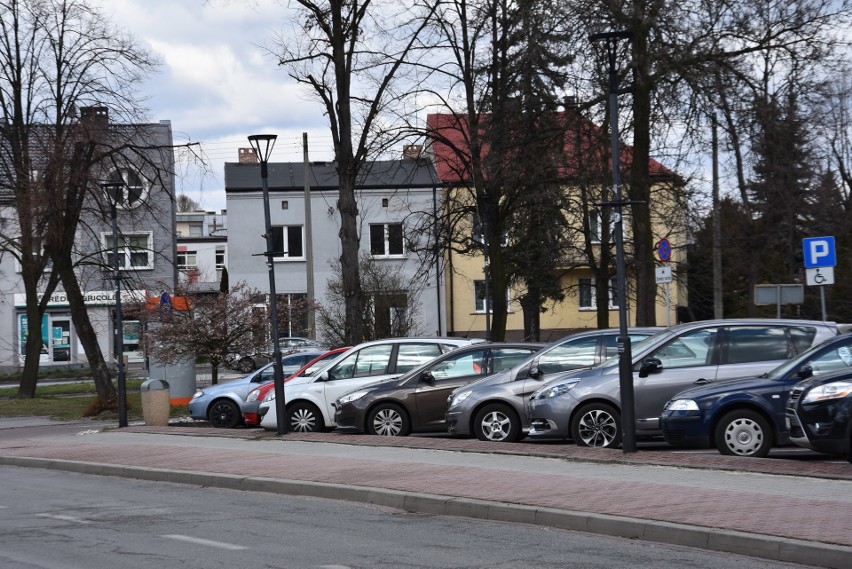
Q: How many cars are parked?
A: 8